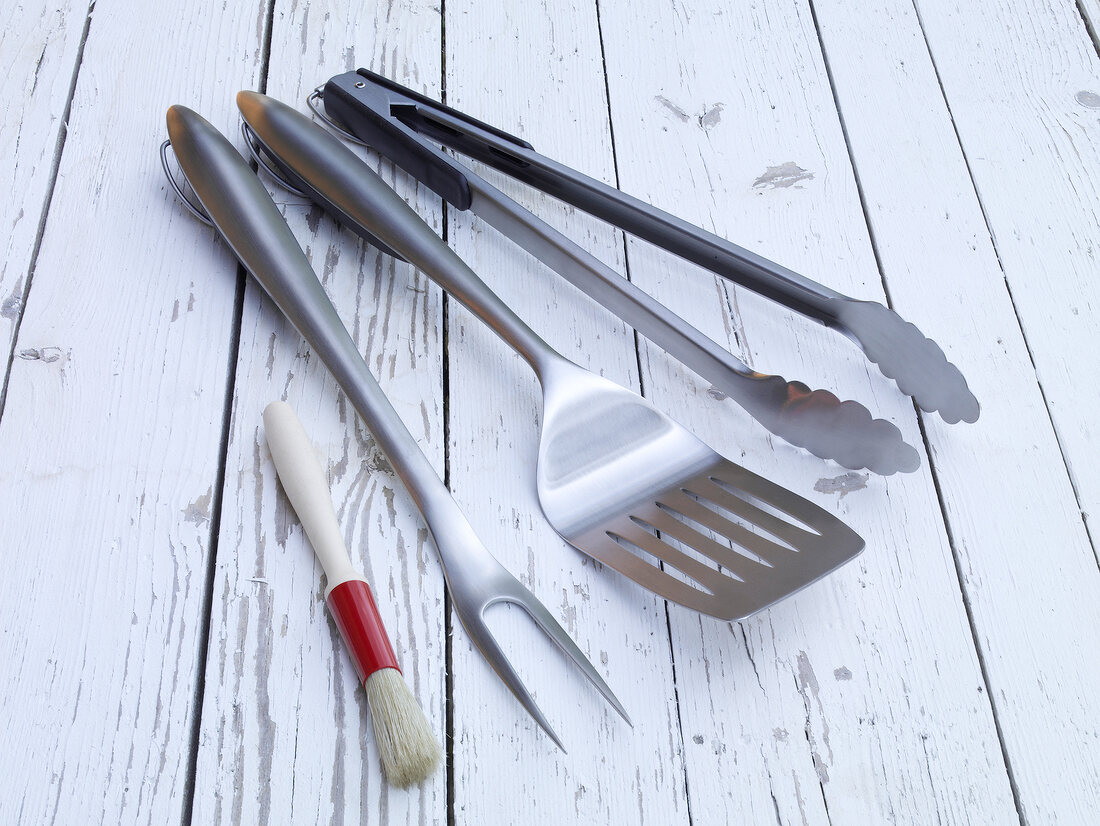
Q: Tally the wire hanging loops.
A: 3